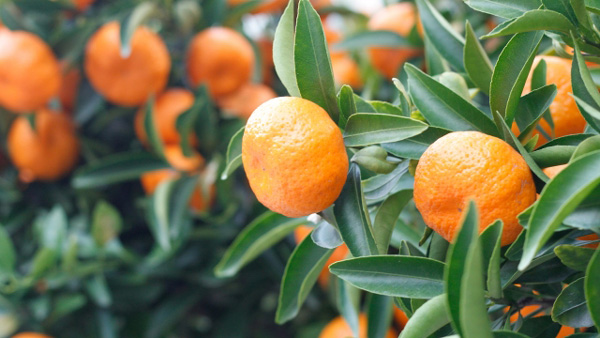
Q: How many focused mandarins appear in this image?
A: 2